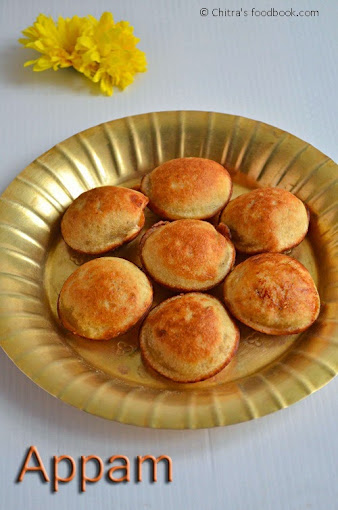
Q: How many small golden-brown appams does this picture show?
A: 7